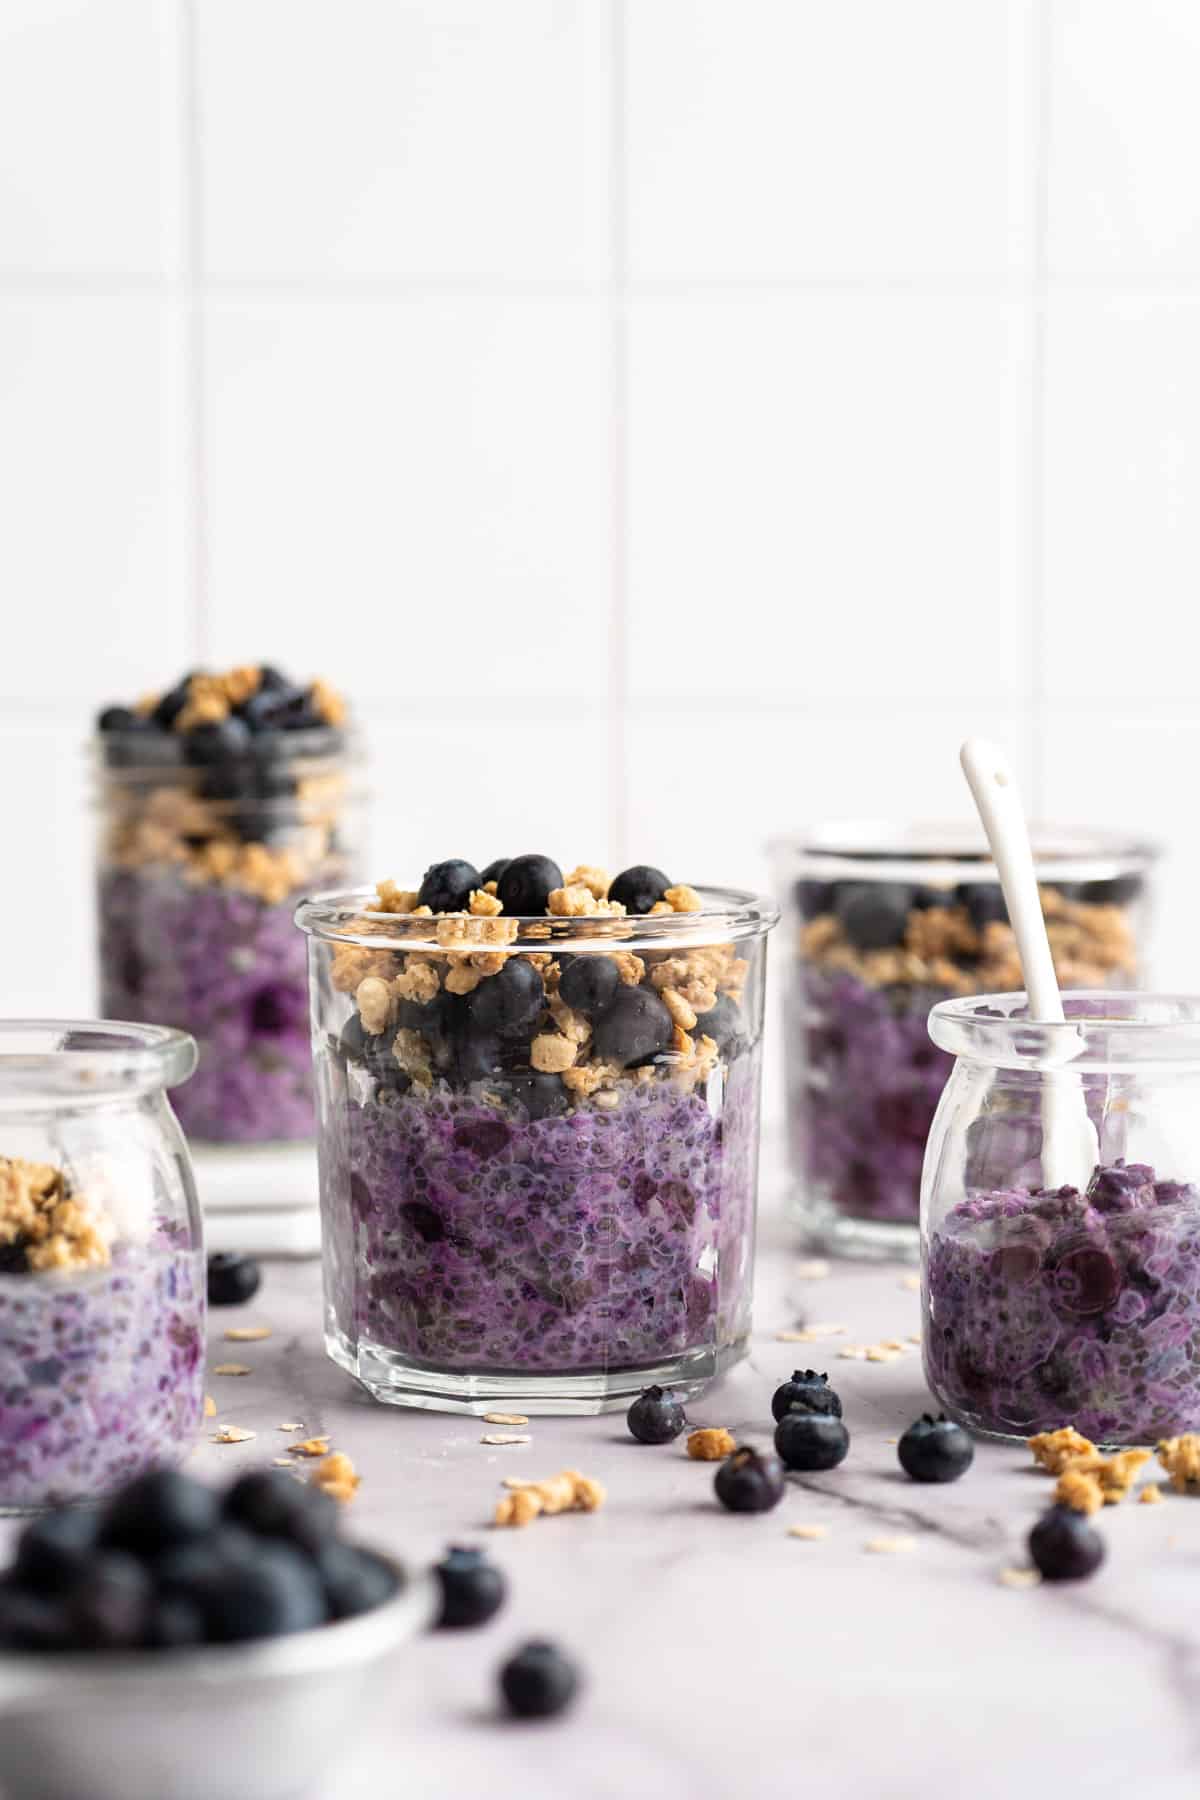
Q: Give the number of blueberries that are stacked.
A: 2